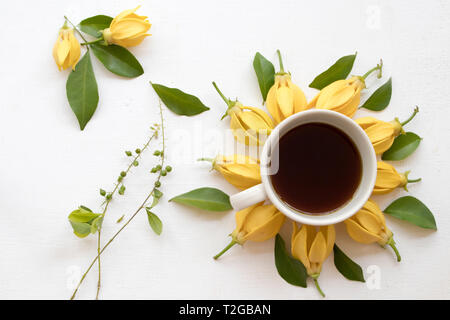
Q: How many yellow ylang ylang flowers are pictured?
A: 11